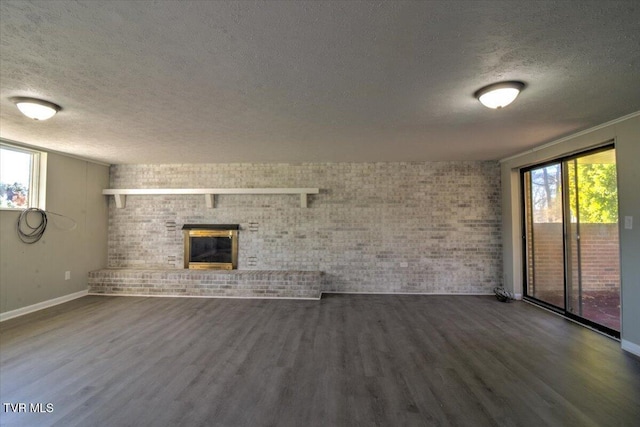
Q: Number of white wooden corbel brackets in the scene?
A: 3